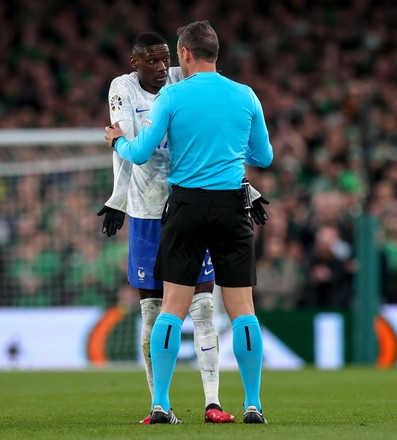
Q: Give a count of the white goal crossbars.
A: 1